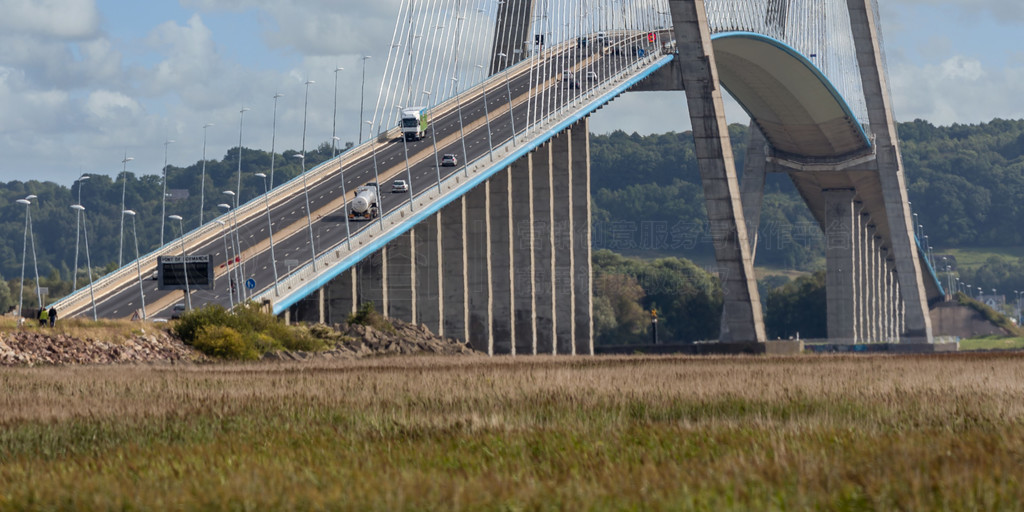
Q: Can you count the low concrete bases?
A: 2